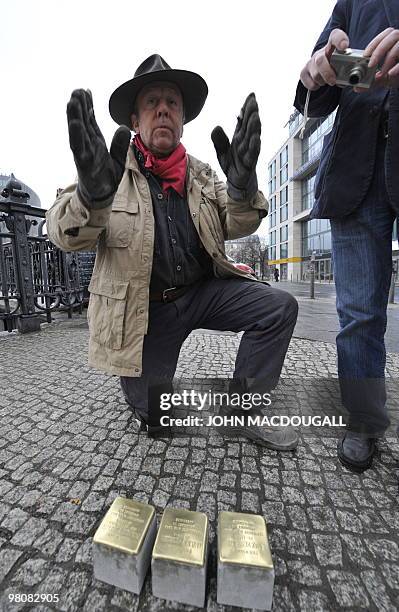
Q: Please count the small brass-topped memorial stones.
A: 3